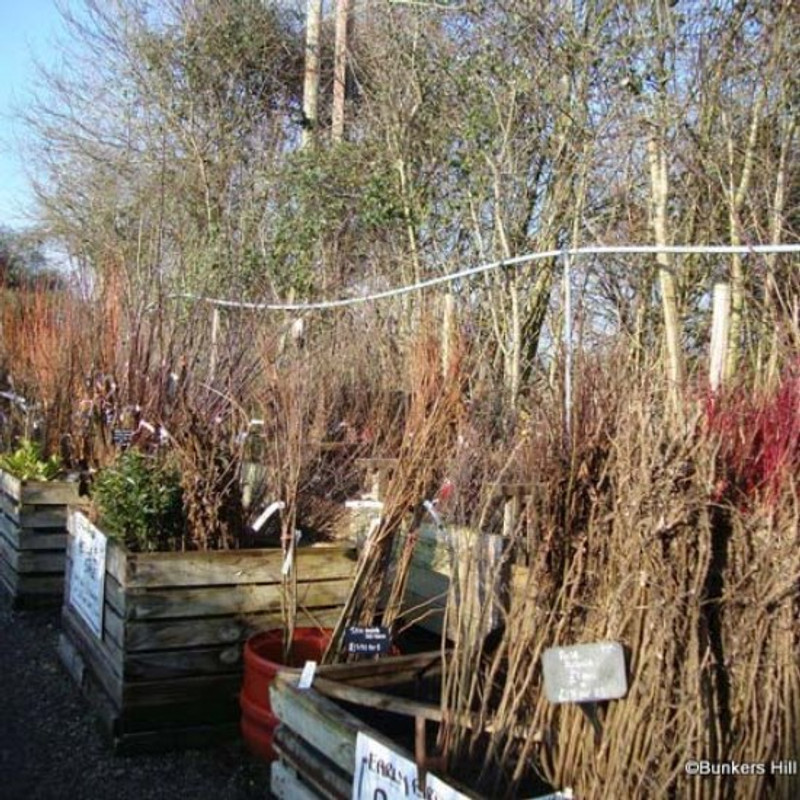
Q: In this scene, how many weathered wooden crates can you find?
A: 3